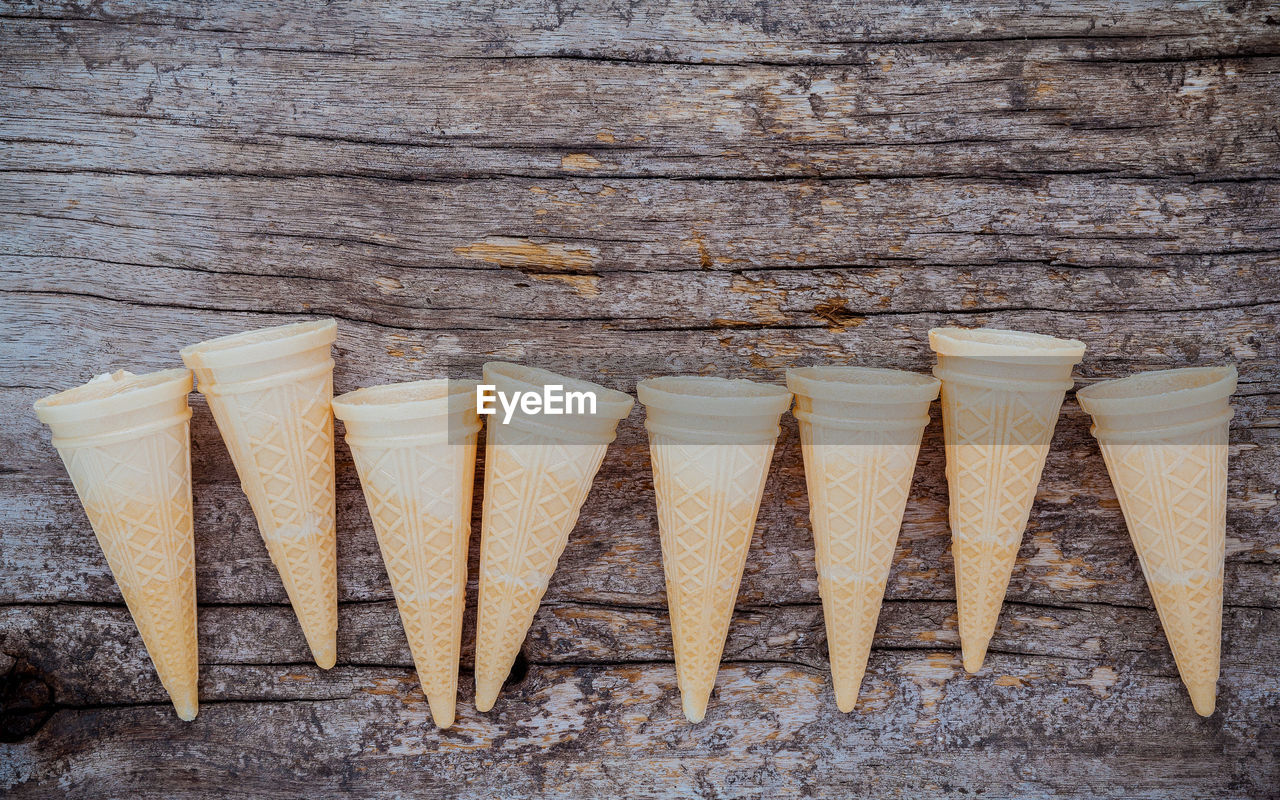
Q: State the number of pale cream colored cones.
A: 8